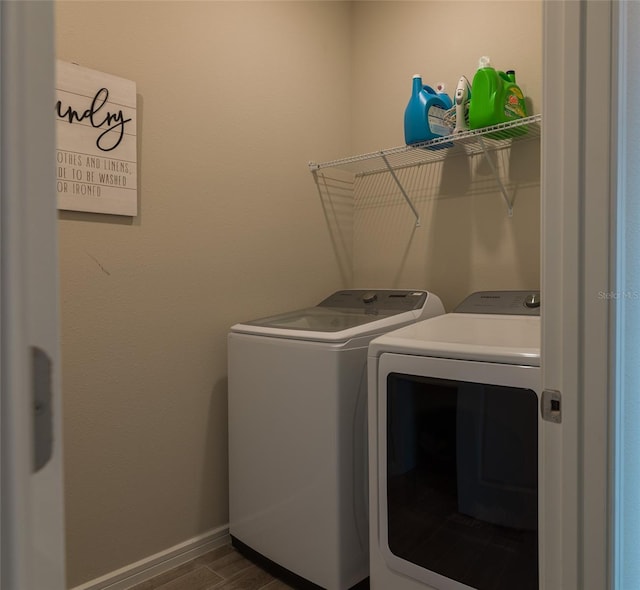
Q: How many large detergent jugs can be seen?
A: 2